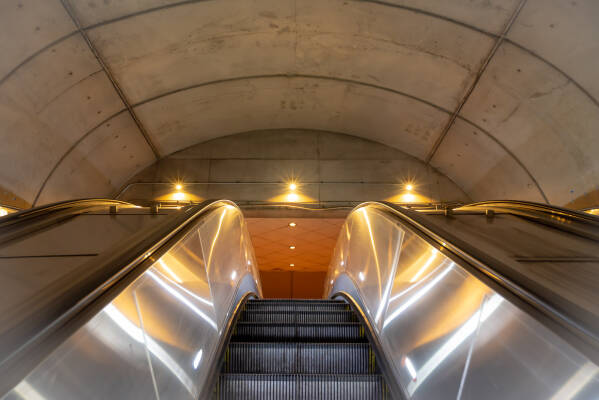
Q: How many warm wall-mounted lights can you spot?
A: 3